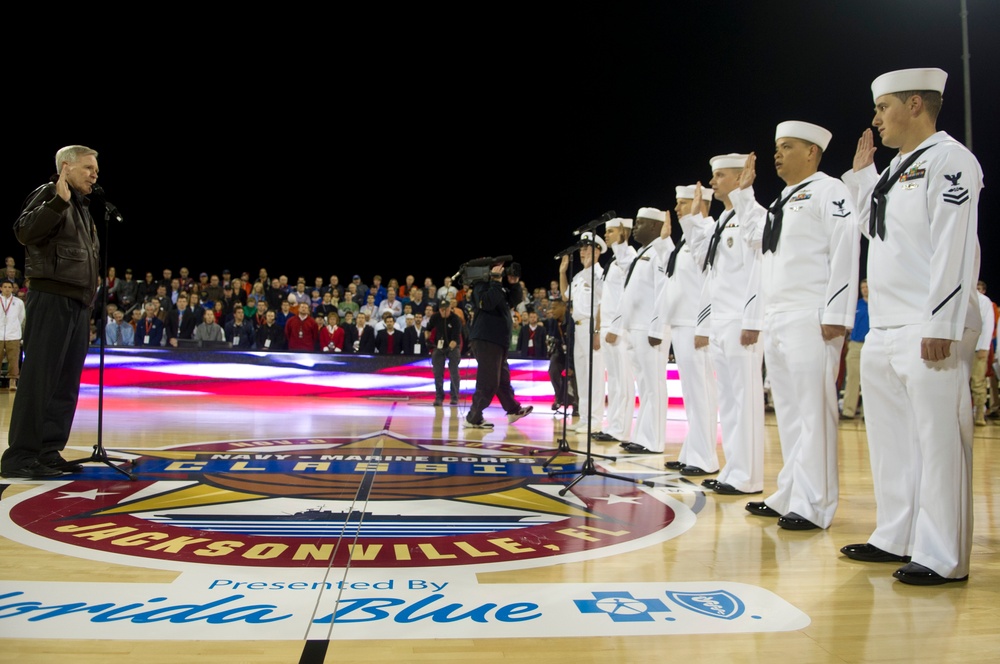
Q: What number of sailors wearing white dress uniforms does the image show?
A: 7